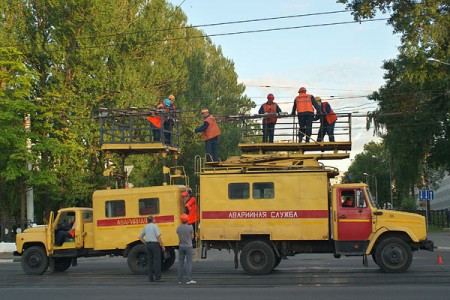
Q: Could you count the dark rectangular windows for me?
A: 4